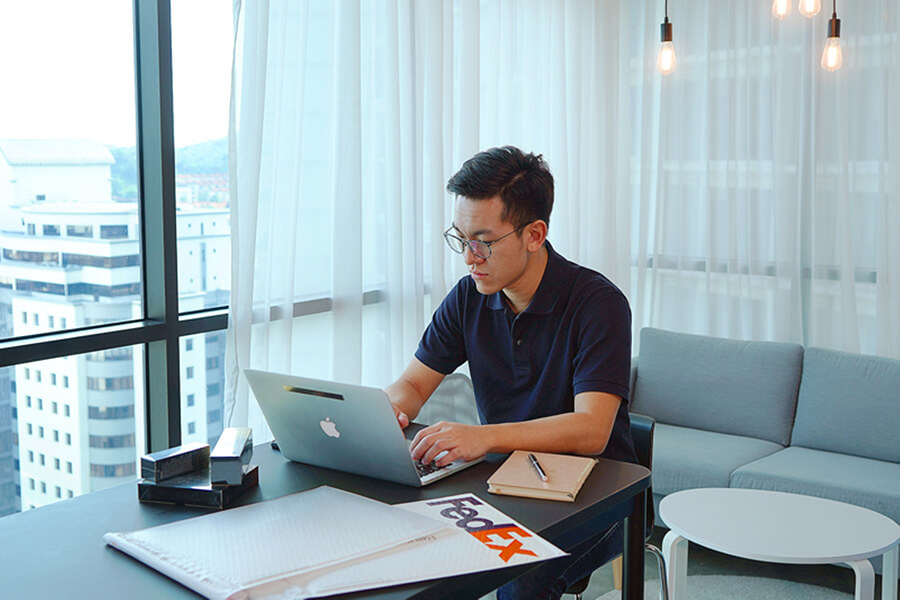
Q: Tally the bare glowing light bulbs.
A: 4